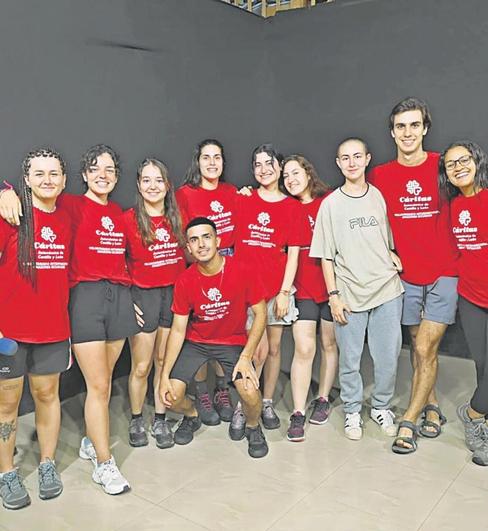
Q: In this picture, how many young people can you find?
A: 10